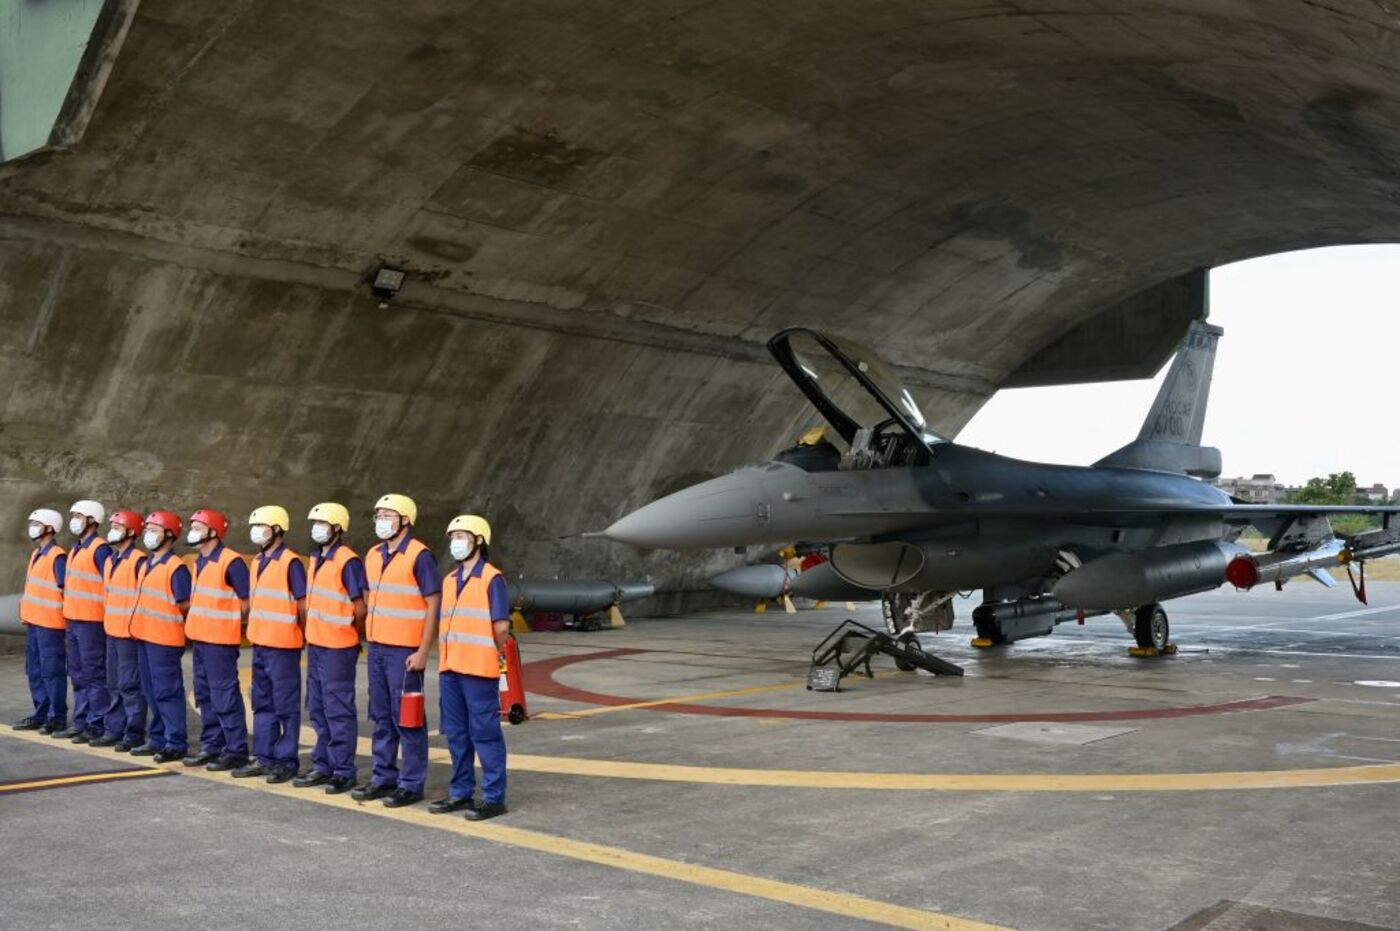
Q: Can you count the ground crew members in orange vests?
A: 9